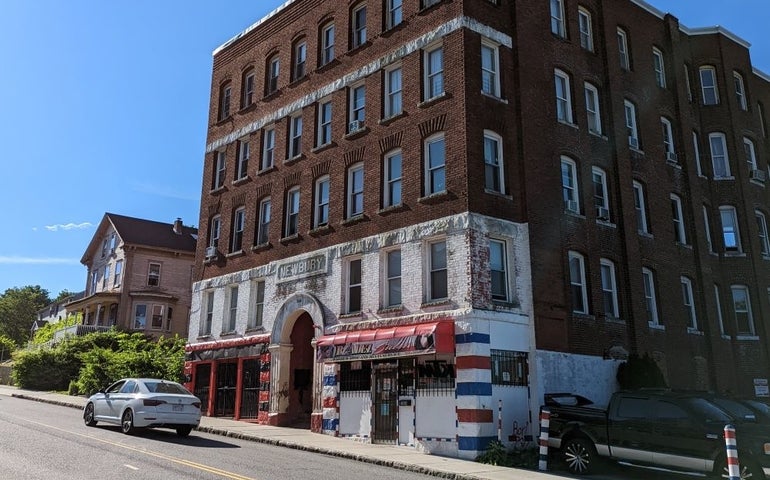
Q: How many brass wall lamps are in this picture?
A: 0